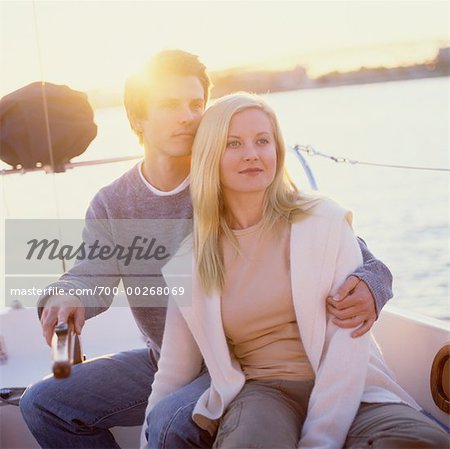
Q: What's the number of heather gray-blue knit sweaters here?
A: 1